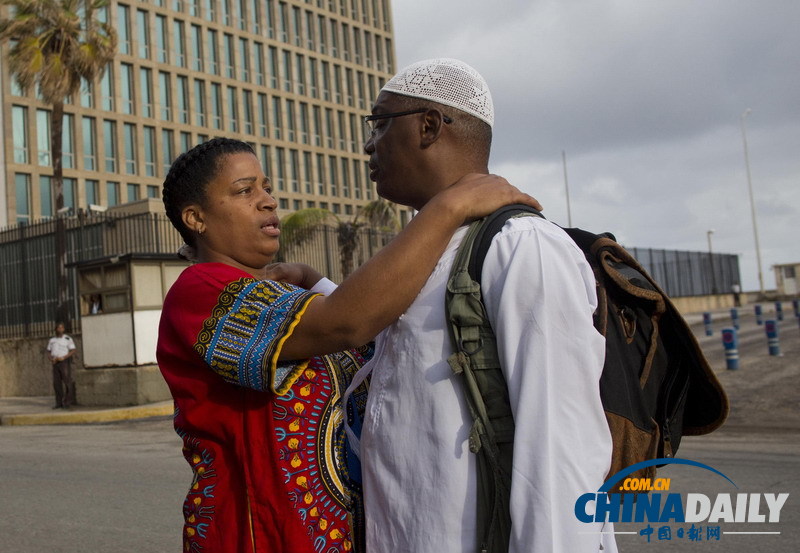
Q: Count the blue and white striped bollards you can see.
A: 7